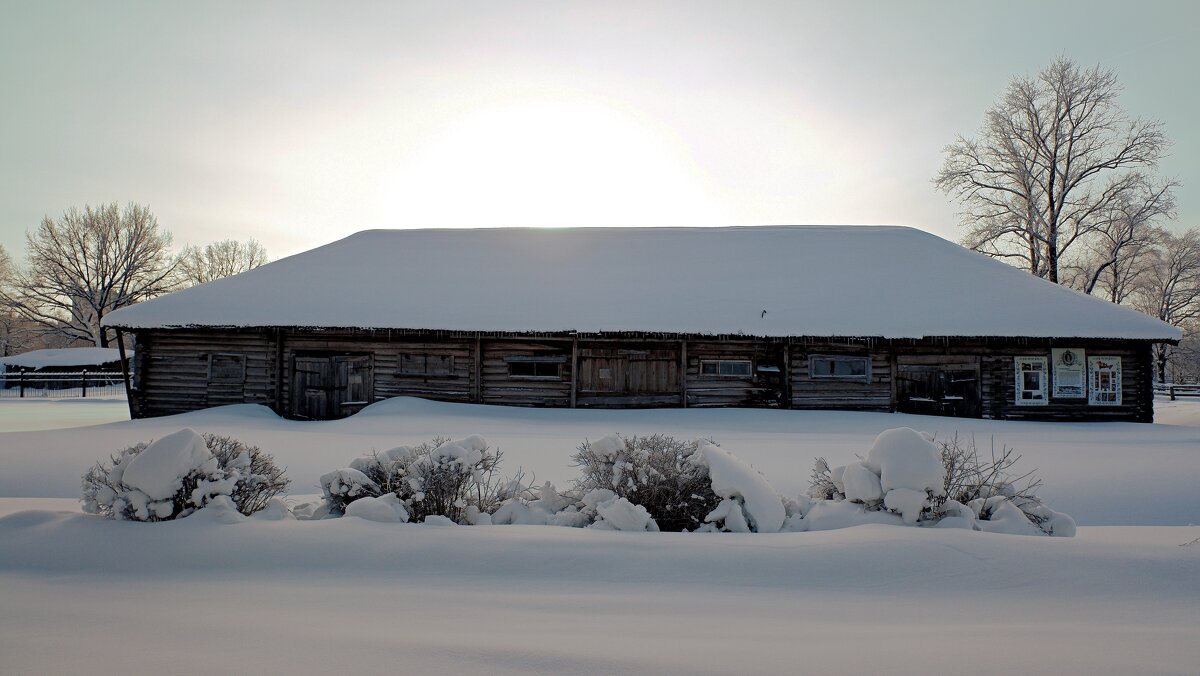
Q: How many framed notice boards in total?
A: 3